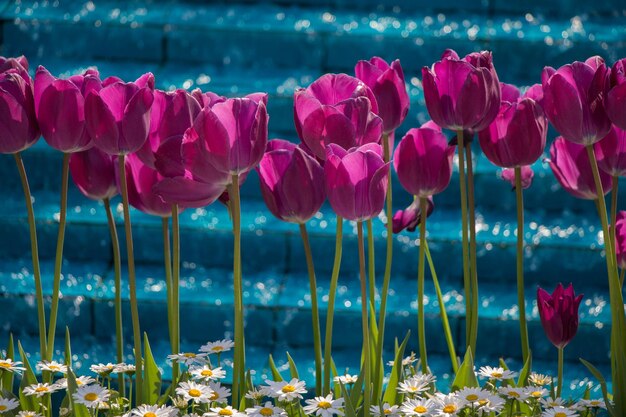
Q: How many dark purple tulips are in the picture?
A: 1